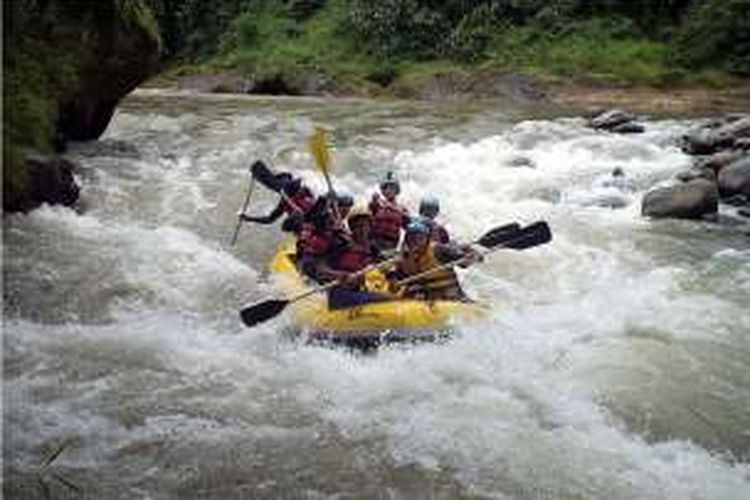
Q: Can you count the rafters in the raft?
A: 7